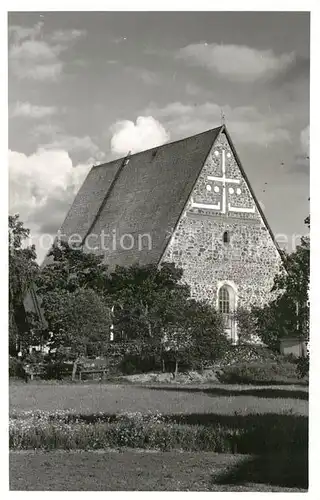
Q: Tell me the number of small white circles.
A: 6